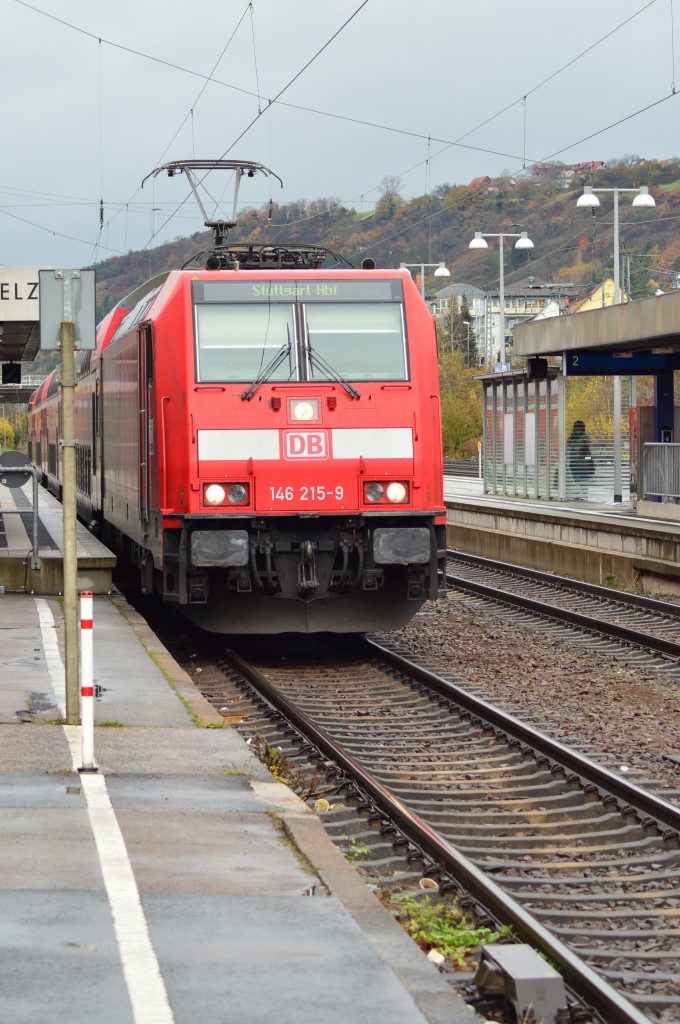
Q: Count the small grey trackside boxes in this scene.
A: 1